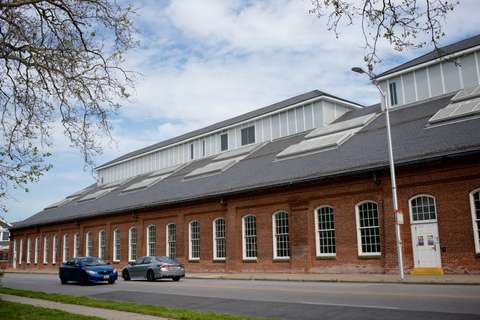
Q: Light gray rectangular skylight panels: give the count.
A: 12